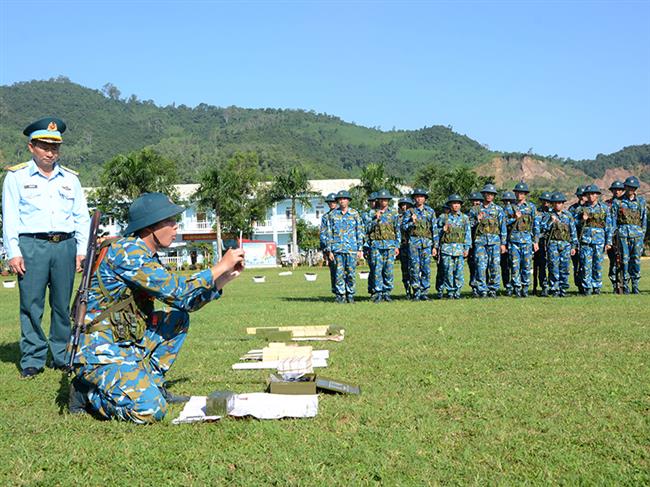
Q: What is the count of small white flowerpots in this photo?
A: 4